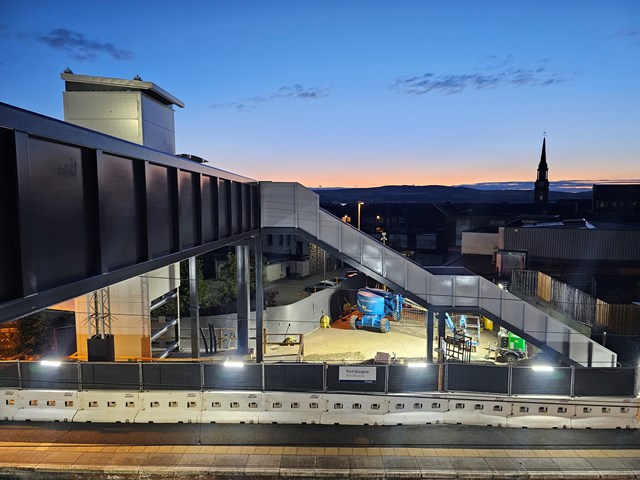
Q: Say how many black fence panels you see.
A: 11